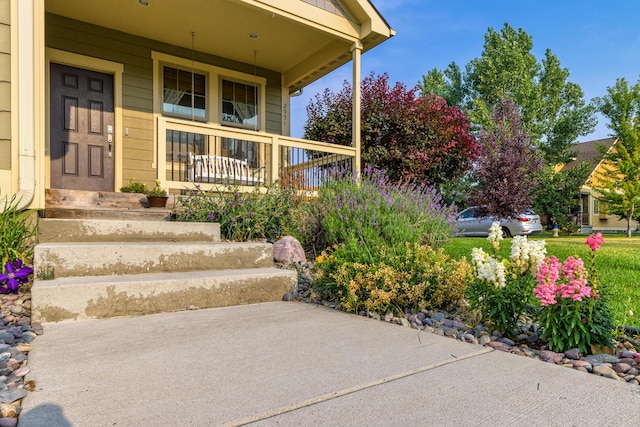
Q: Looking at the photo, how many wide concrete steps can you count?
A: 3